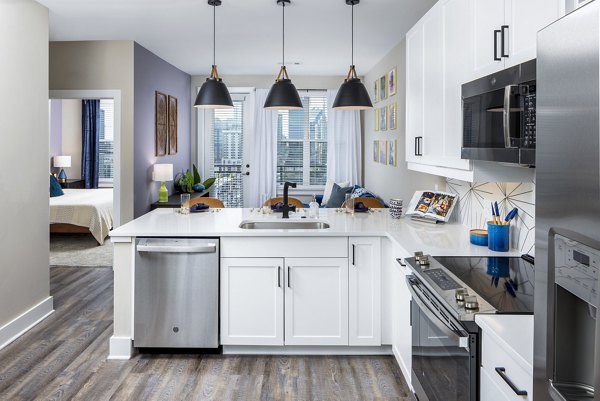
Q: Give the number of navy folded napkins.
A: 3